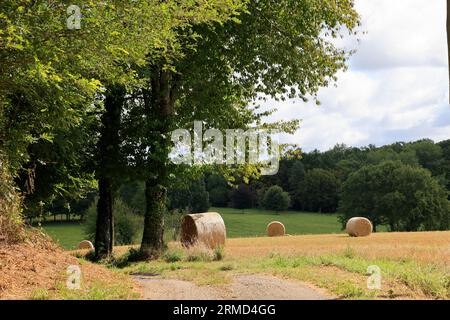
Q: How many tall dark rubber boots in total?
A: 0